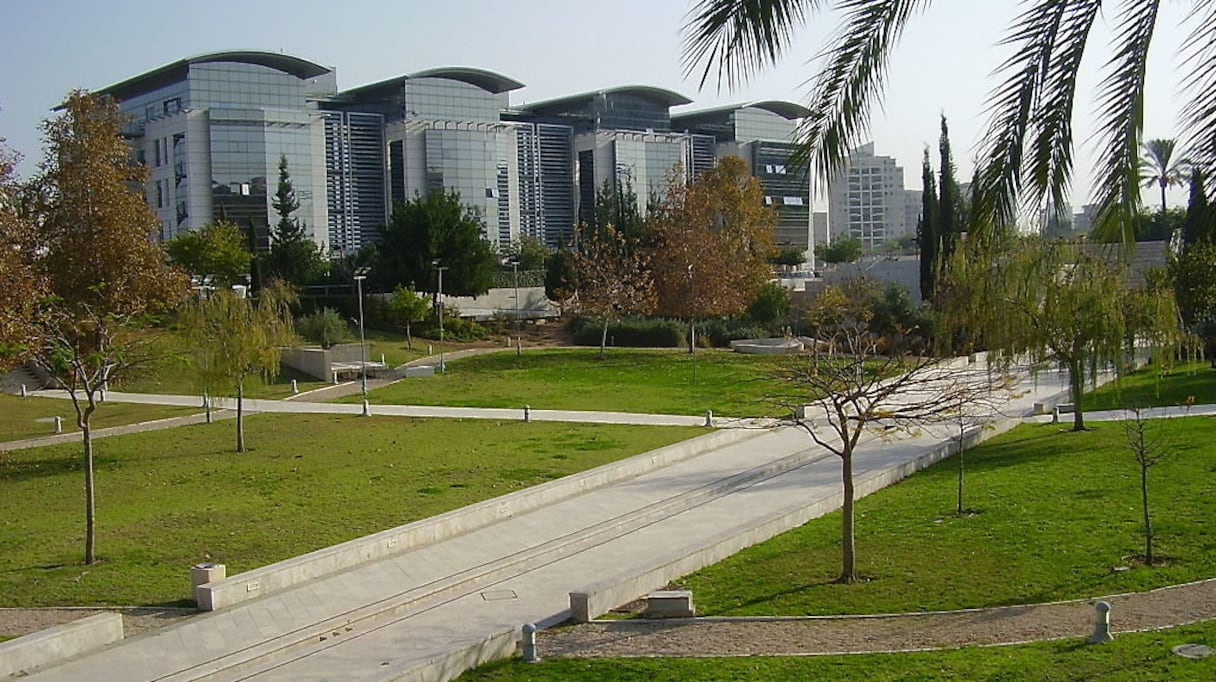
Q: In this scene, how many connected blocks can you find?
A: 4